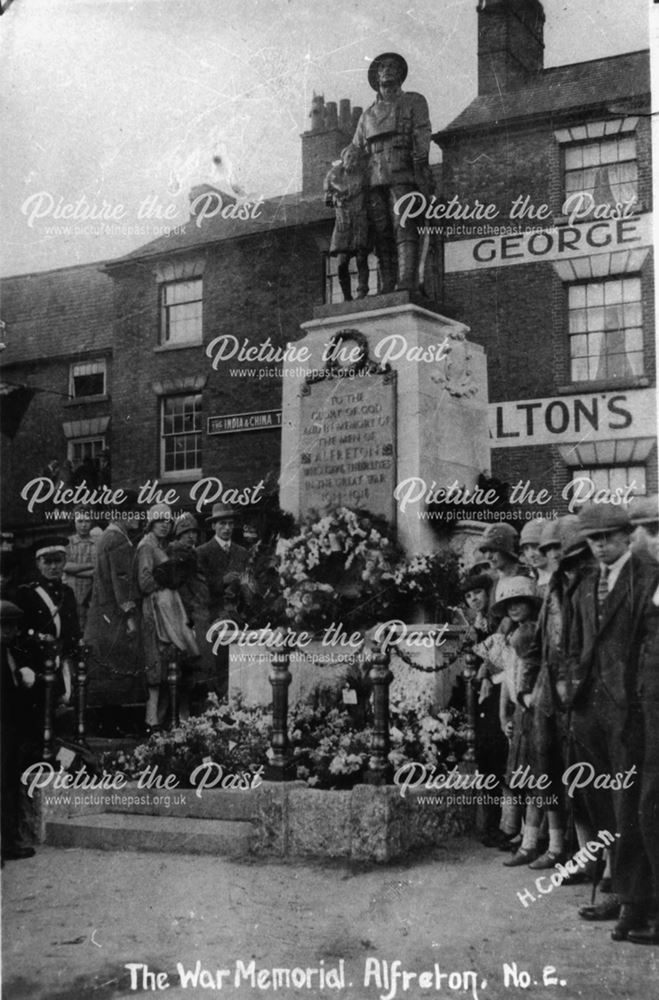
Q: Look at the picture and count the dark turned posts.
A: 6